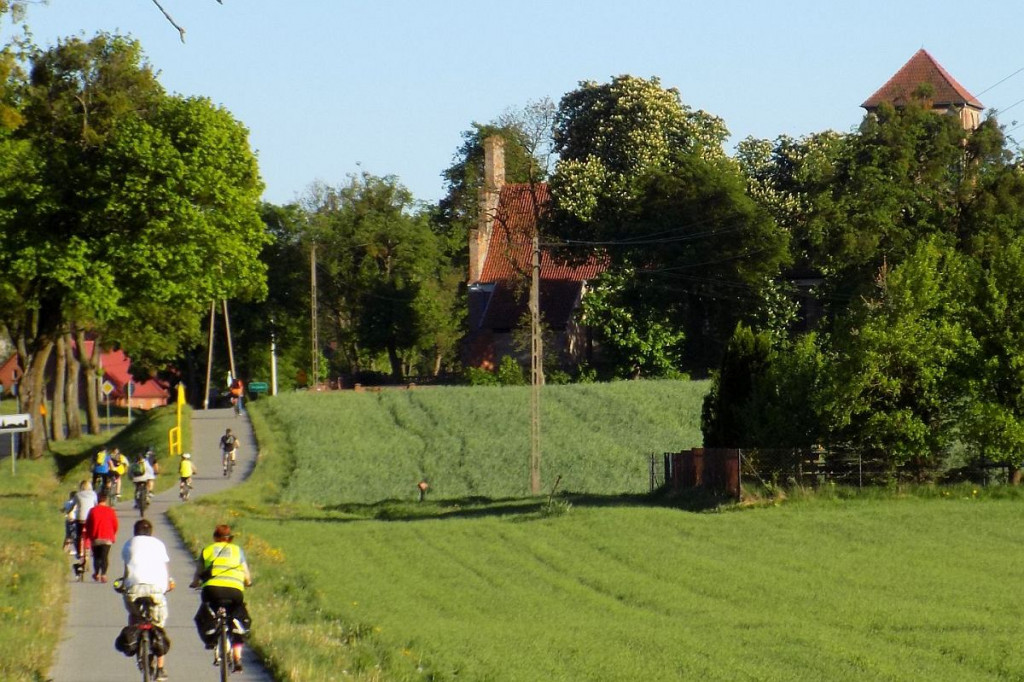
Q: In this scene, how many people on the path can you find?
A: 12